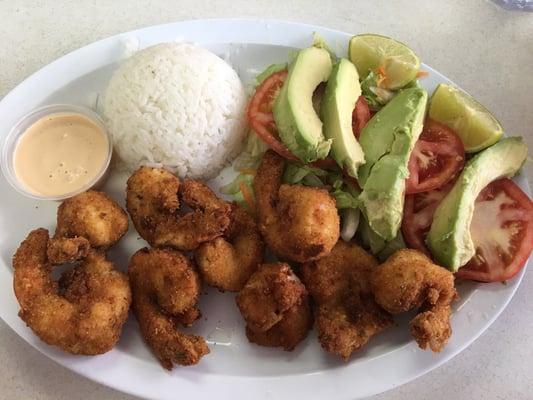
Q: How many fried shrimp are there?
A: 9